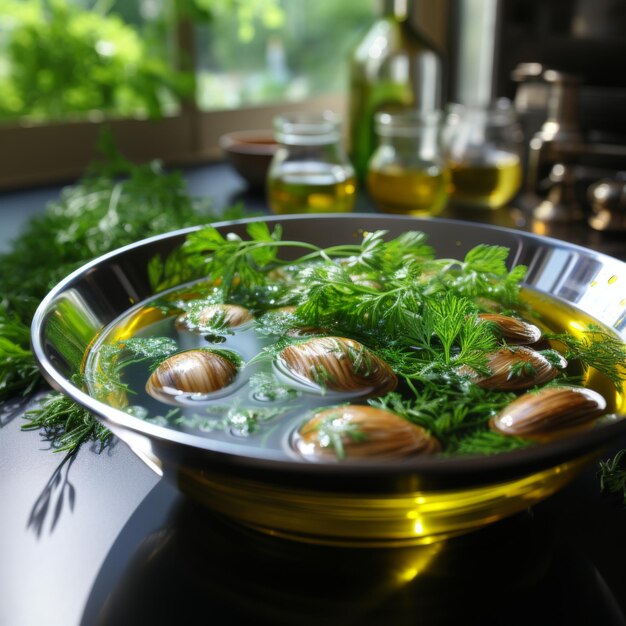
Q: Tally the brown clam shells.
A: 7